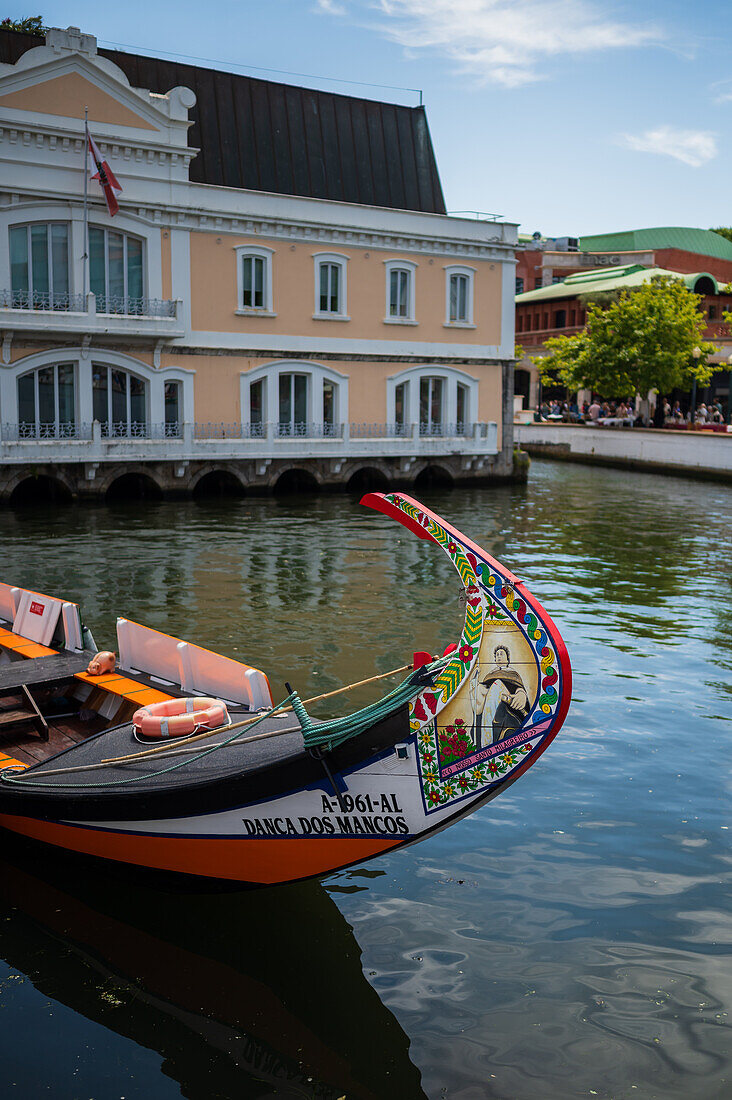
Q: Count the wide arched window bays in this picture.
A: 4